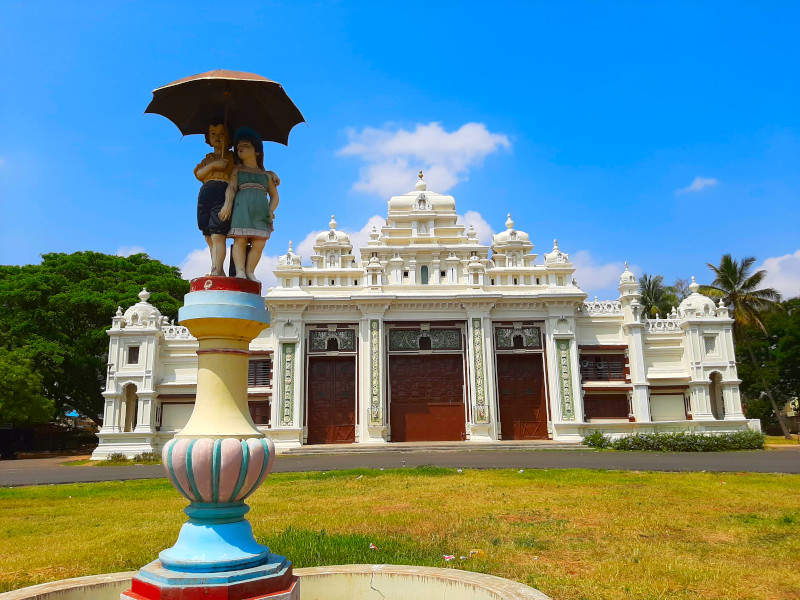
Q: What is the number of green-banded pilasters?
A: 4